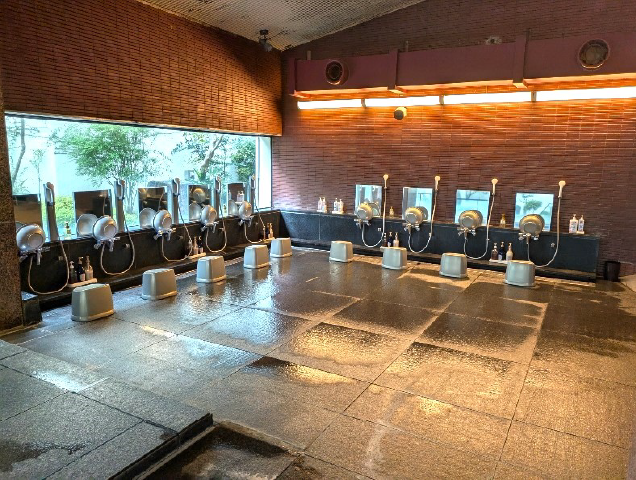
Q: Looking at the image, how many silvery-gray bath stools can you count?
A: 9